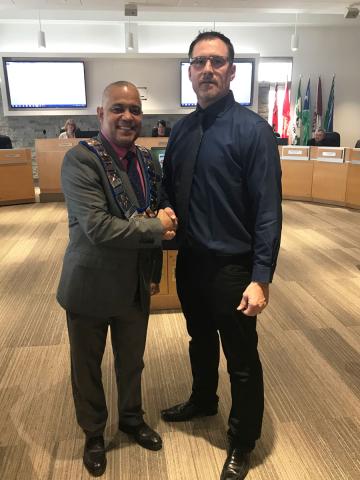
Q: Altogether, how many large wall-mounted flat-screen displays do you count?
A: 2